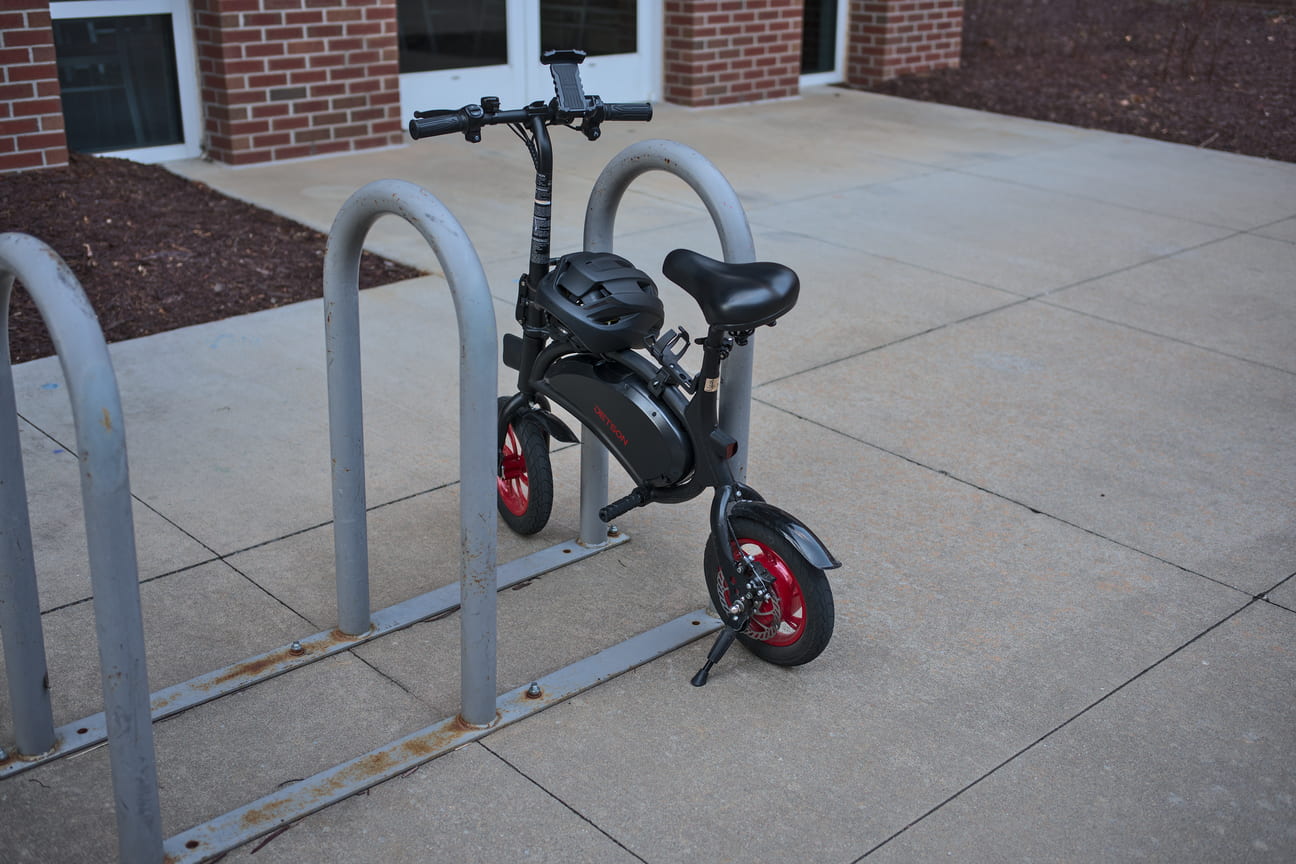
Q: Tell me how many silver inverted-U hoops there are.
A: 3